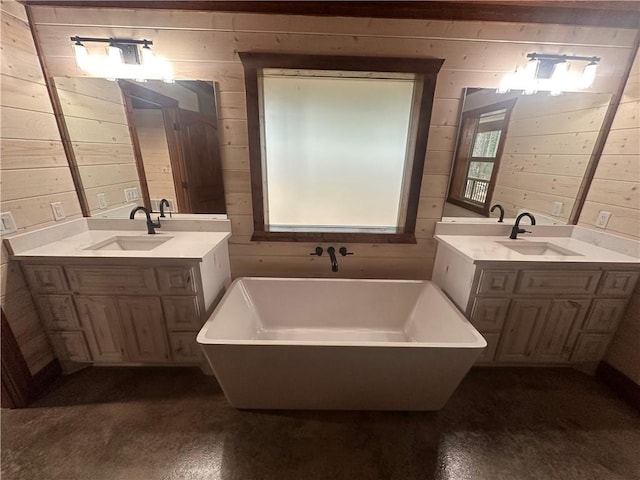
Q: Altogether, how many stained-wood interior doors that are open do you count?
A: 1